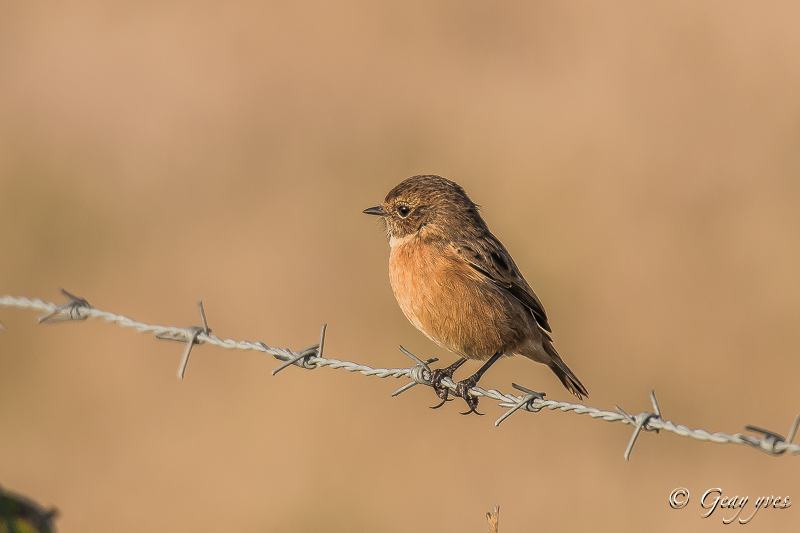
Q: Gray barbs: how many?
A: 7